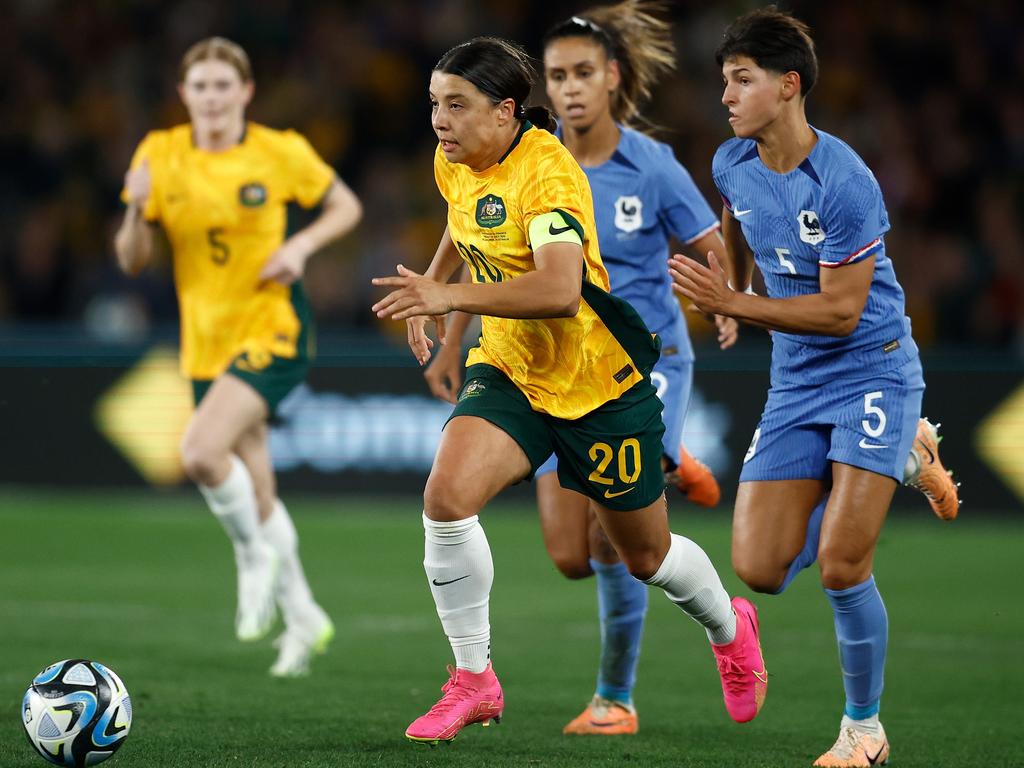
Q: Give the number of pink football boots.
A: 2